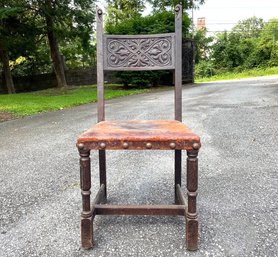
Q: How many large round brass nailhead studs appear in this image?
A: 6